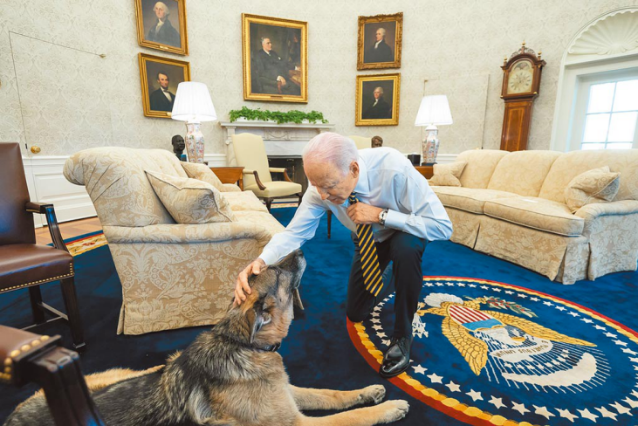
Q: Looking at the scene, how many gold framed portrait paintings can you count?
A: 5